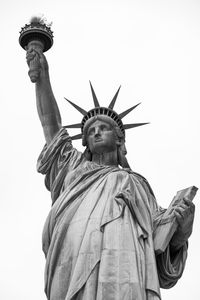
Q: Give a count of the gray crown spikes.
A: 7